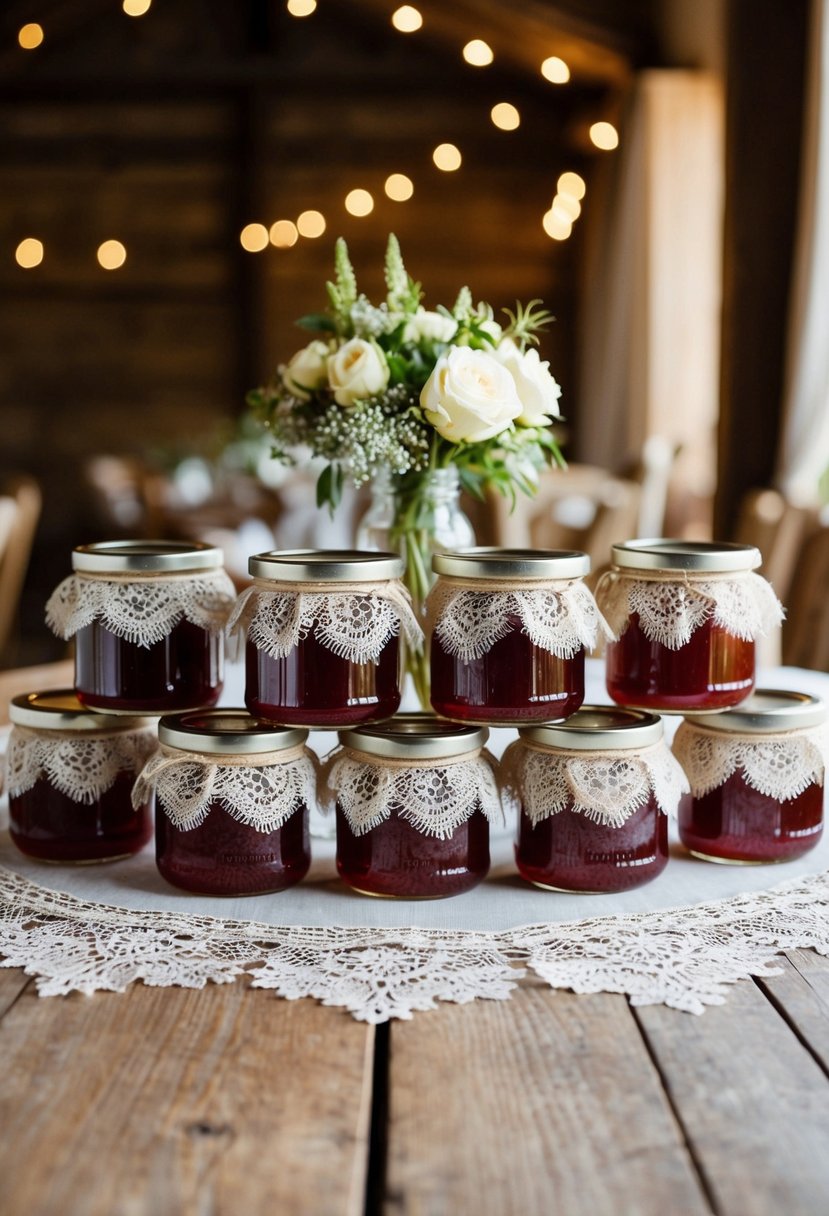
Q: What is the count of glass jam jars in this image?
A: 9